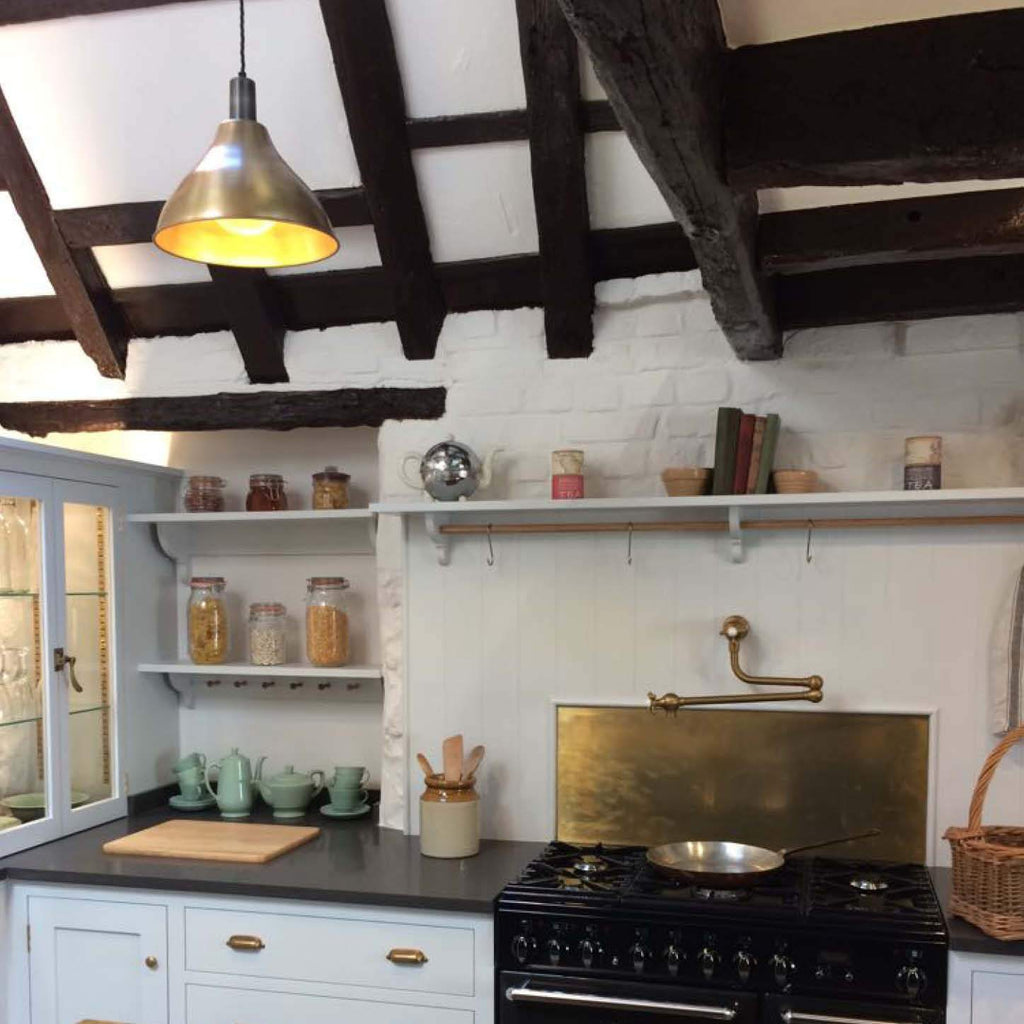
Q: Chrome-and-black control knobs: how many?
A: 9